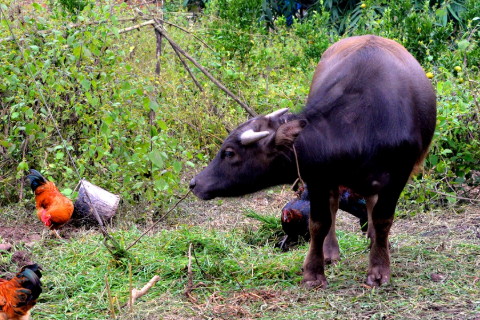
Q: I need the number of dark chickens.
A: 2